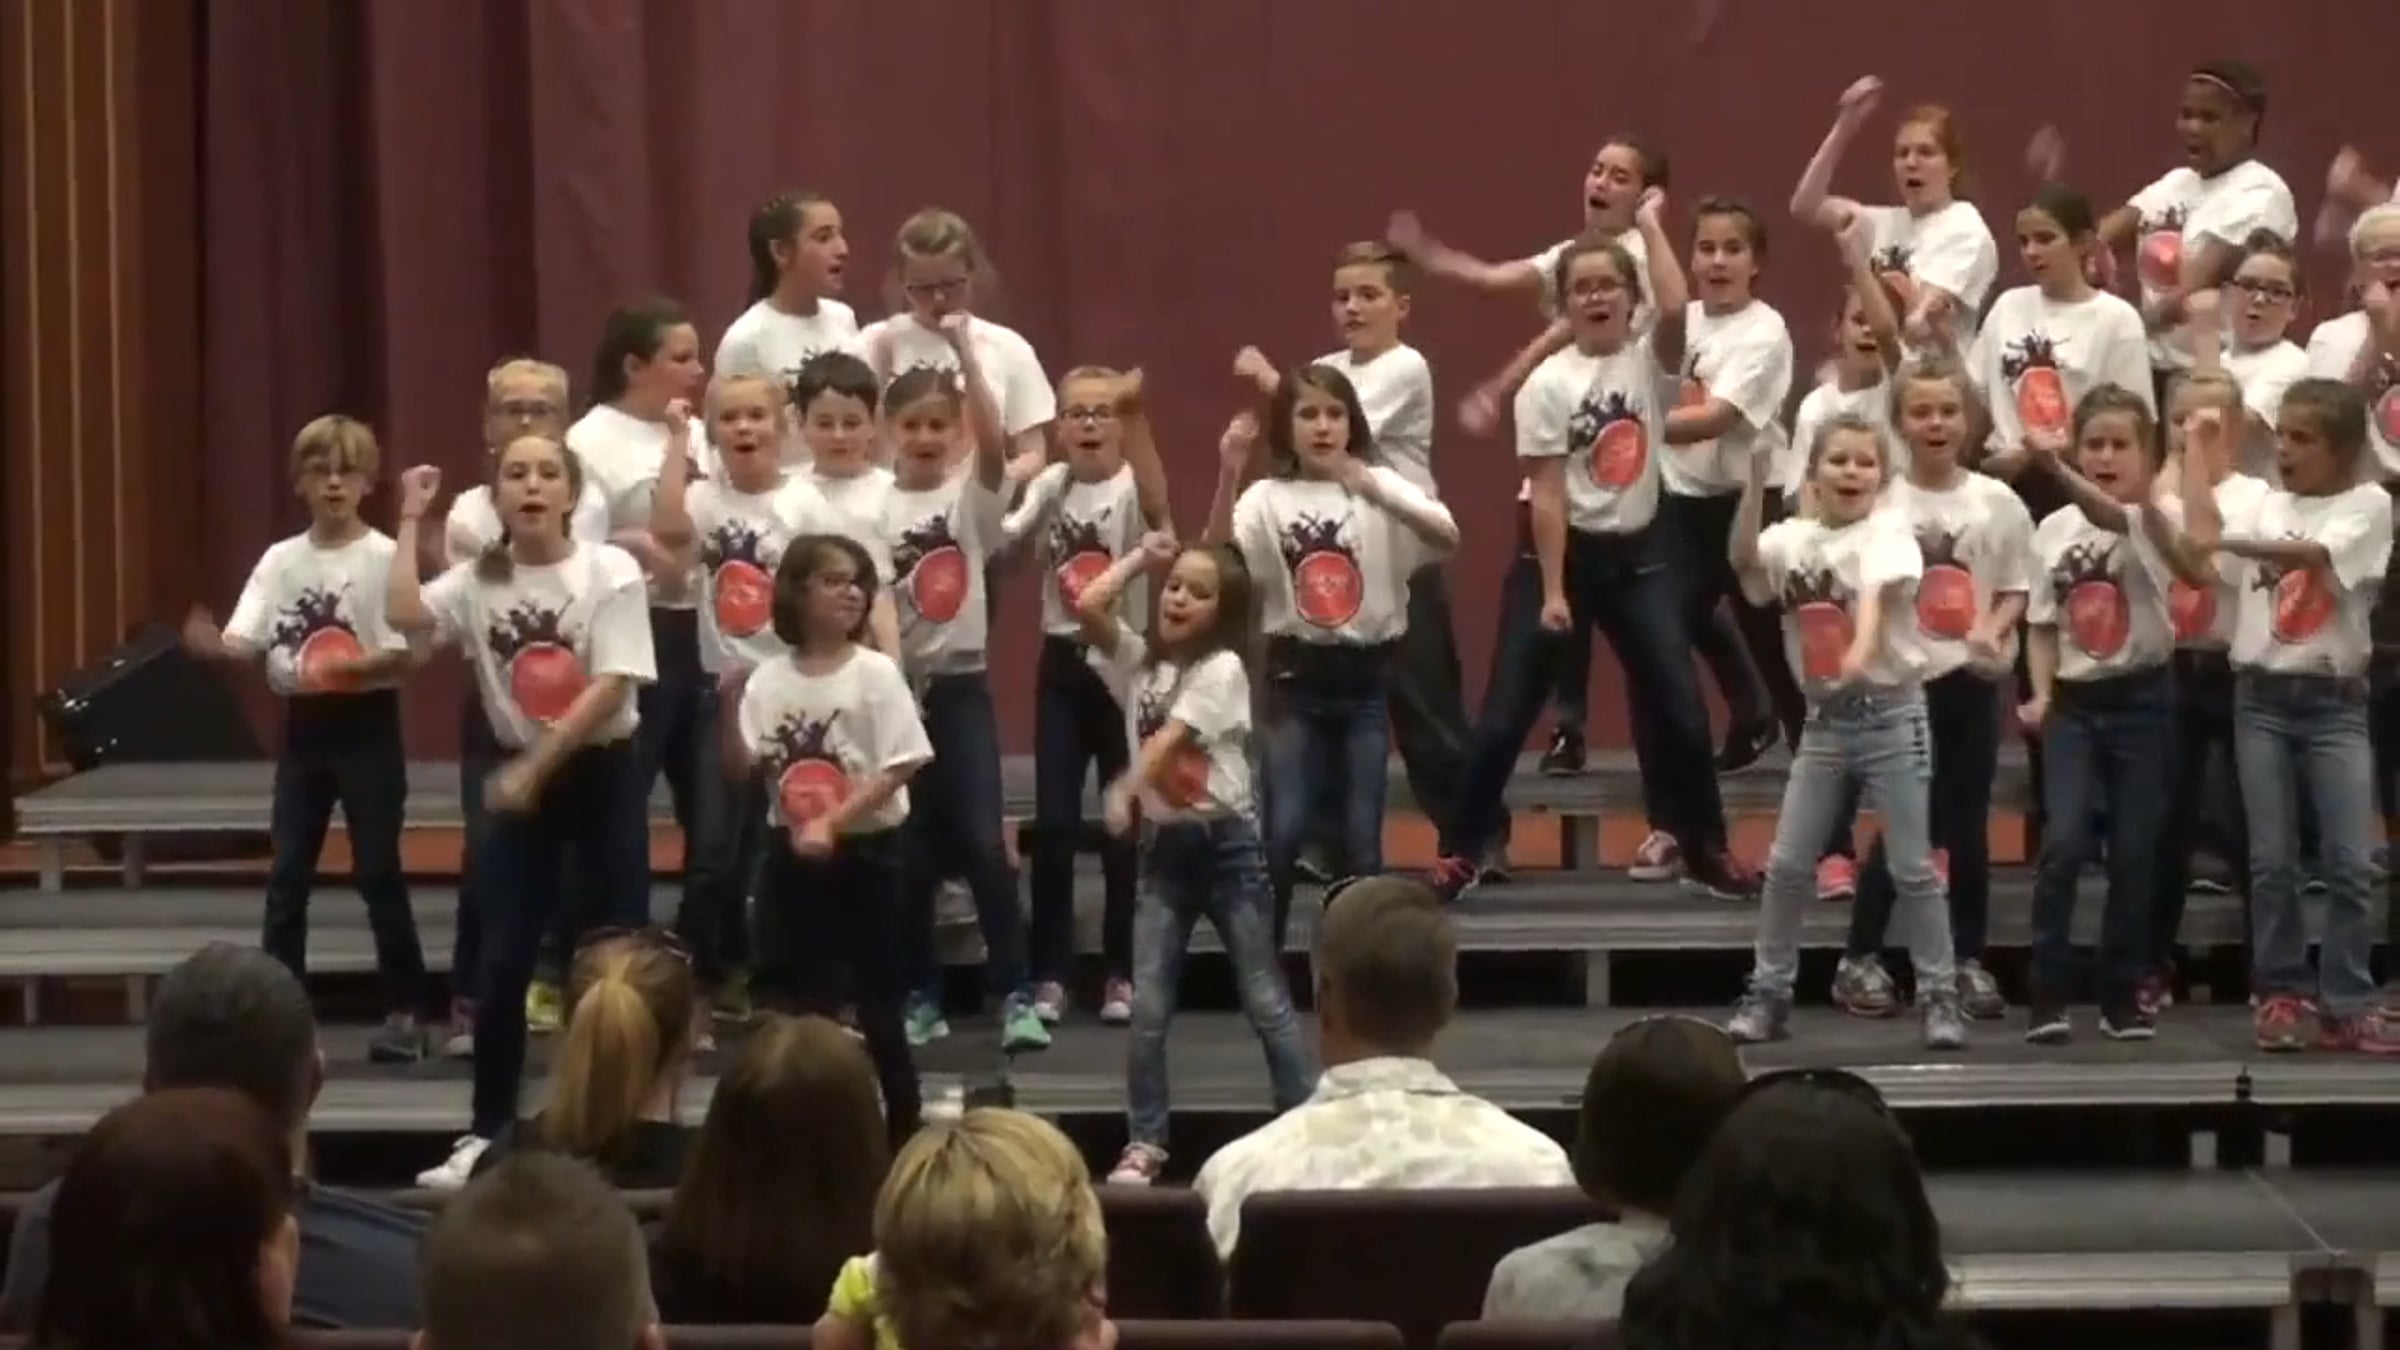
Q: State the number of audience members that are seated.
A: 9